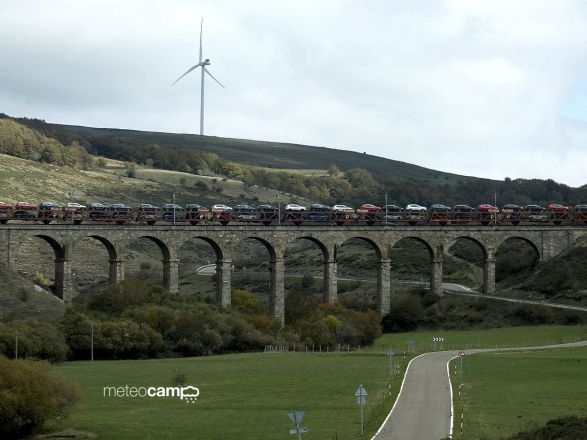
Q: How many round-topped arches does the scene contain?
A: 10